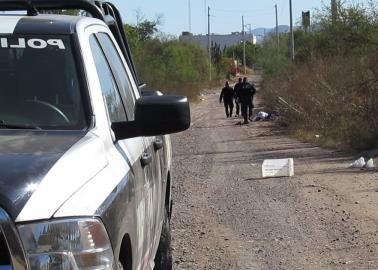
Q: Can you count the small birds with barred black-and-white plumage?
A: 0